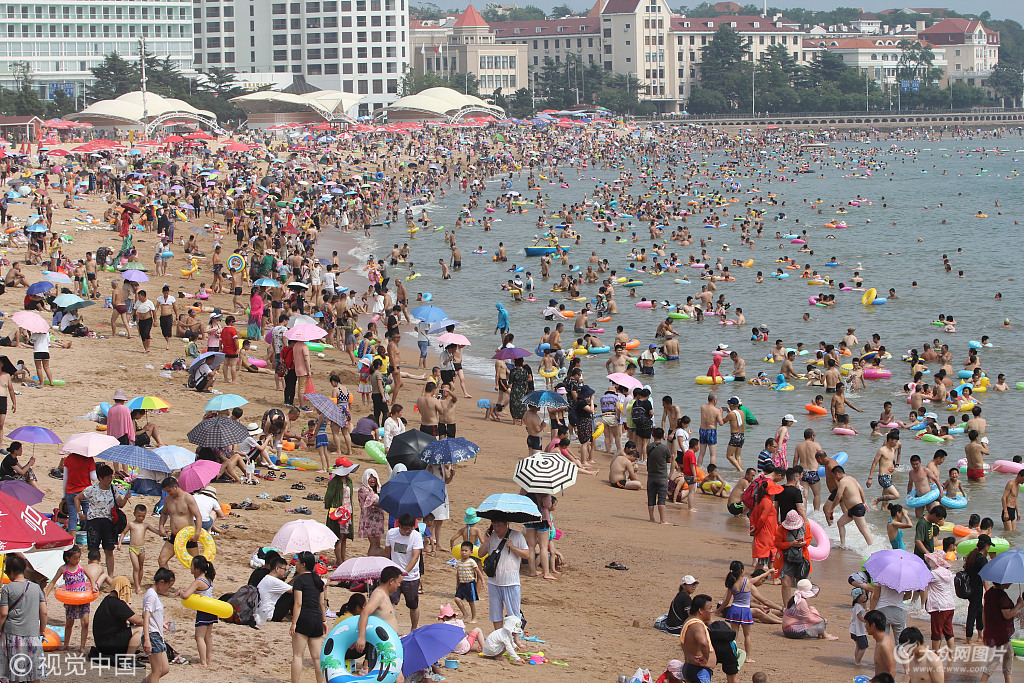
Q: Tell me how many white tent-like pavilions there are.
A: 3